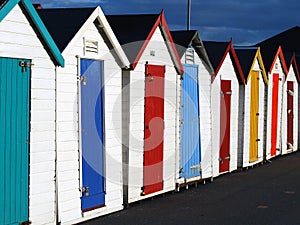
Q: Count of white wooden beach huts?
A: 8